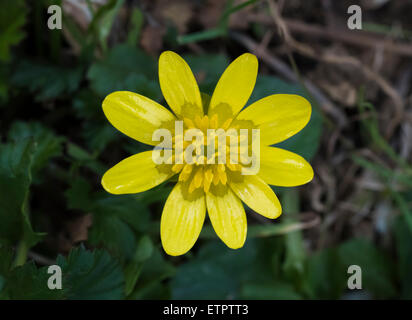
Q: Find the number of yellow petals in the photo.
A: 9